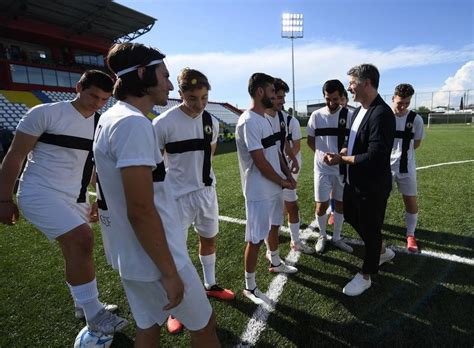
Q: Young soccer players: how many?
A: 8